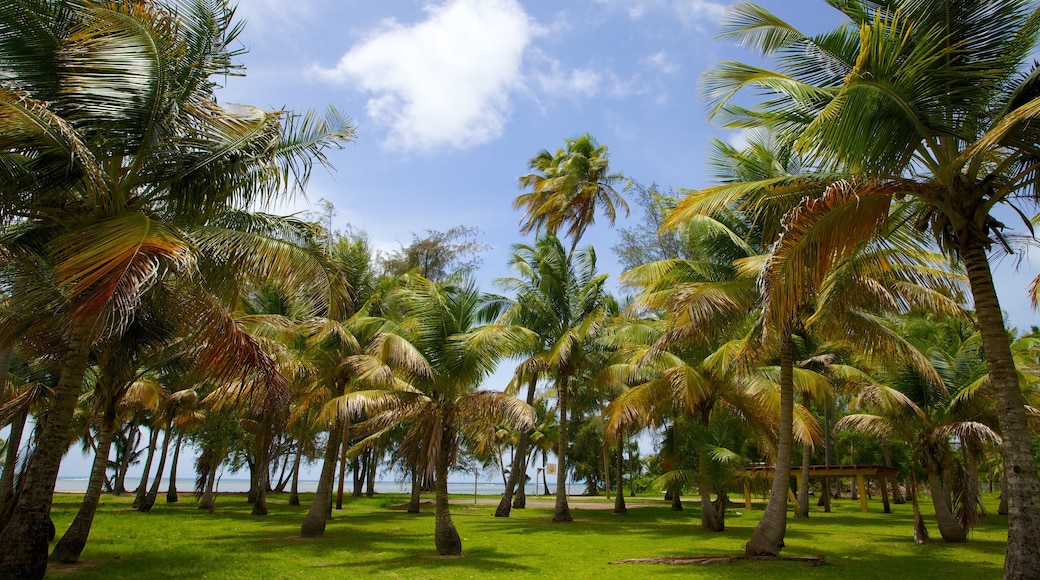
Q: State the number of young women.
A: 0